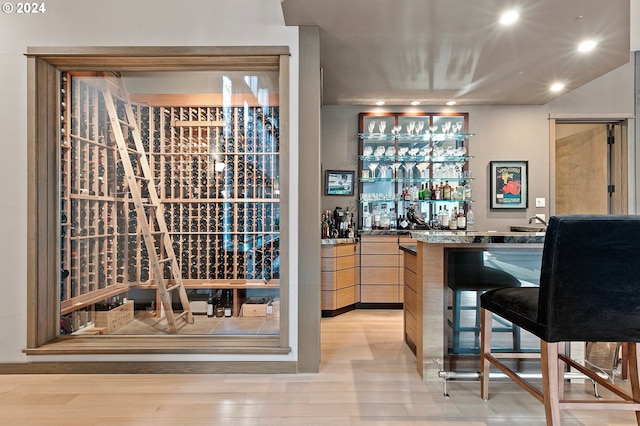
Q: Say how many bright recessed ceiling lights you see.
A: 6